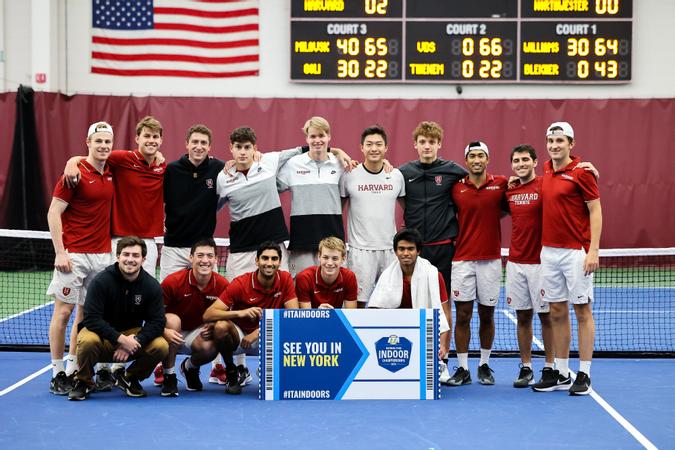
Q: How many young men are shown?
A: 15